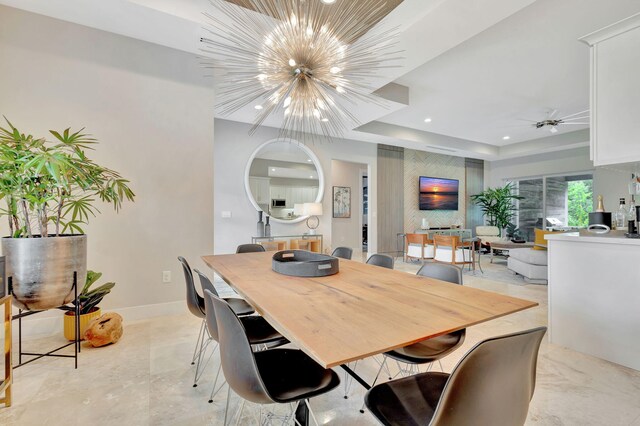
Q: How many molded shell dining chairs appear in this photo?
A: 8